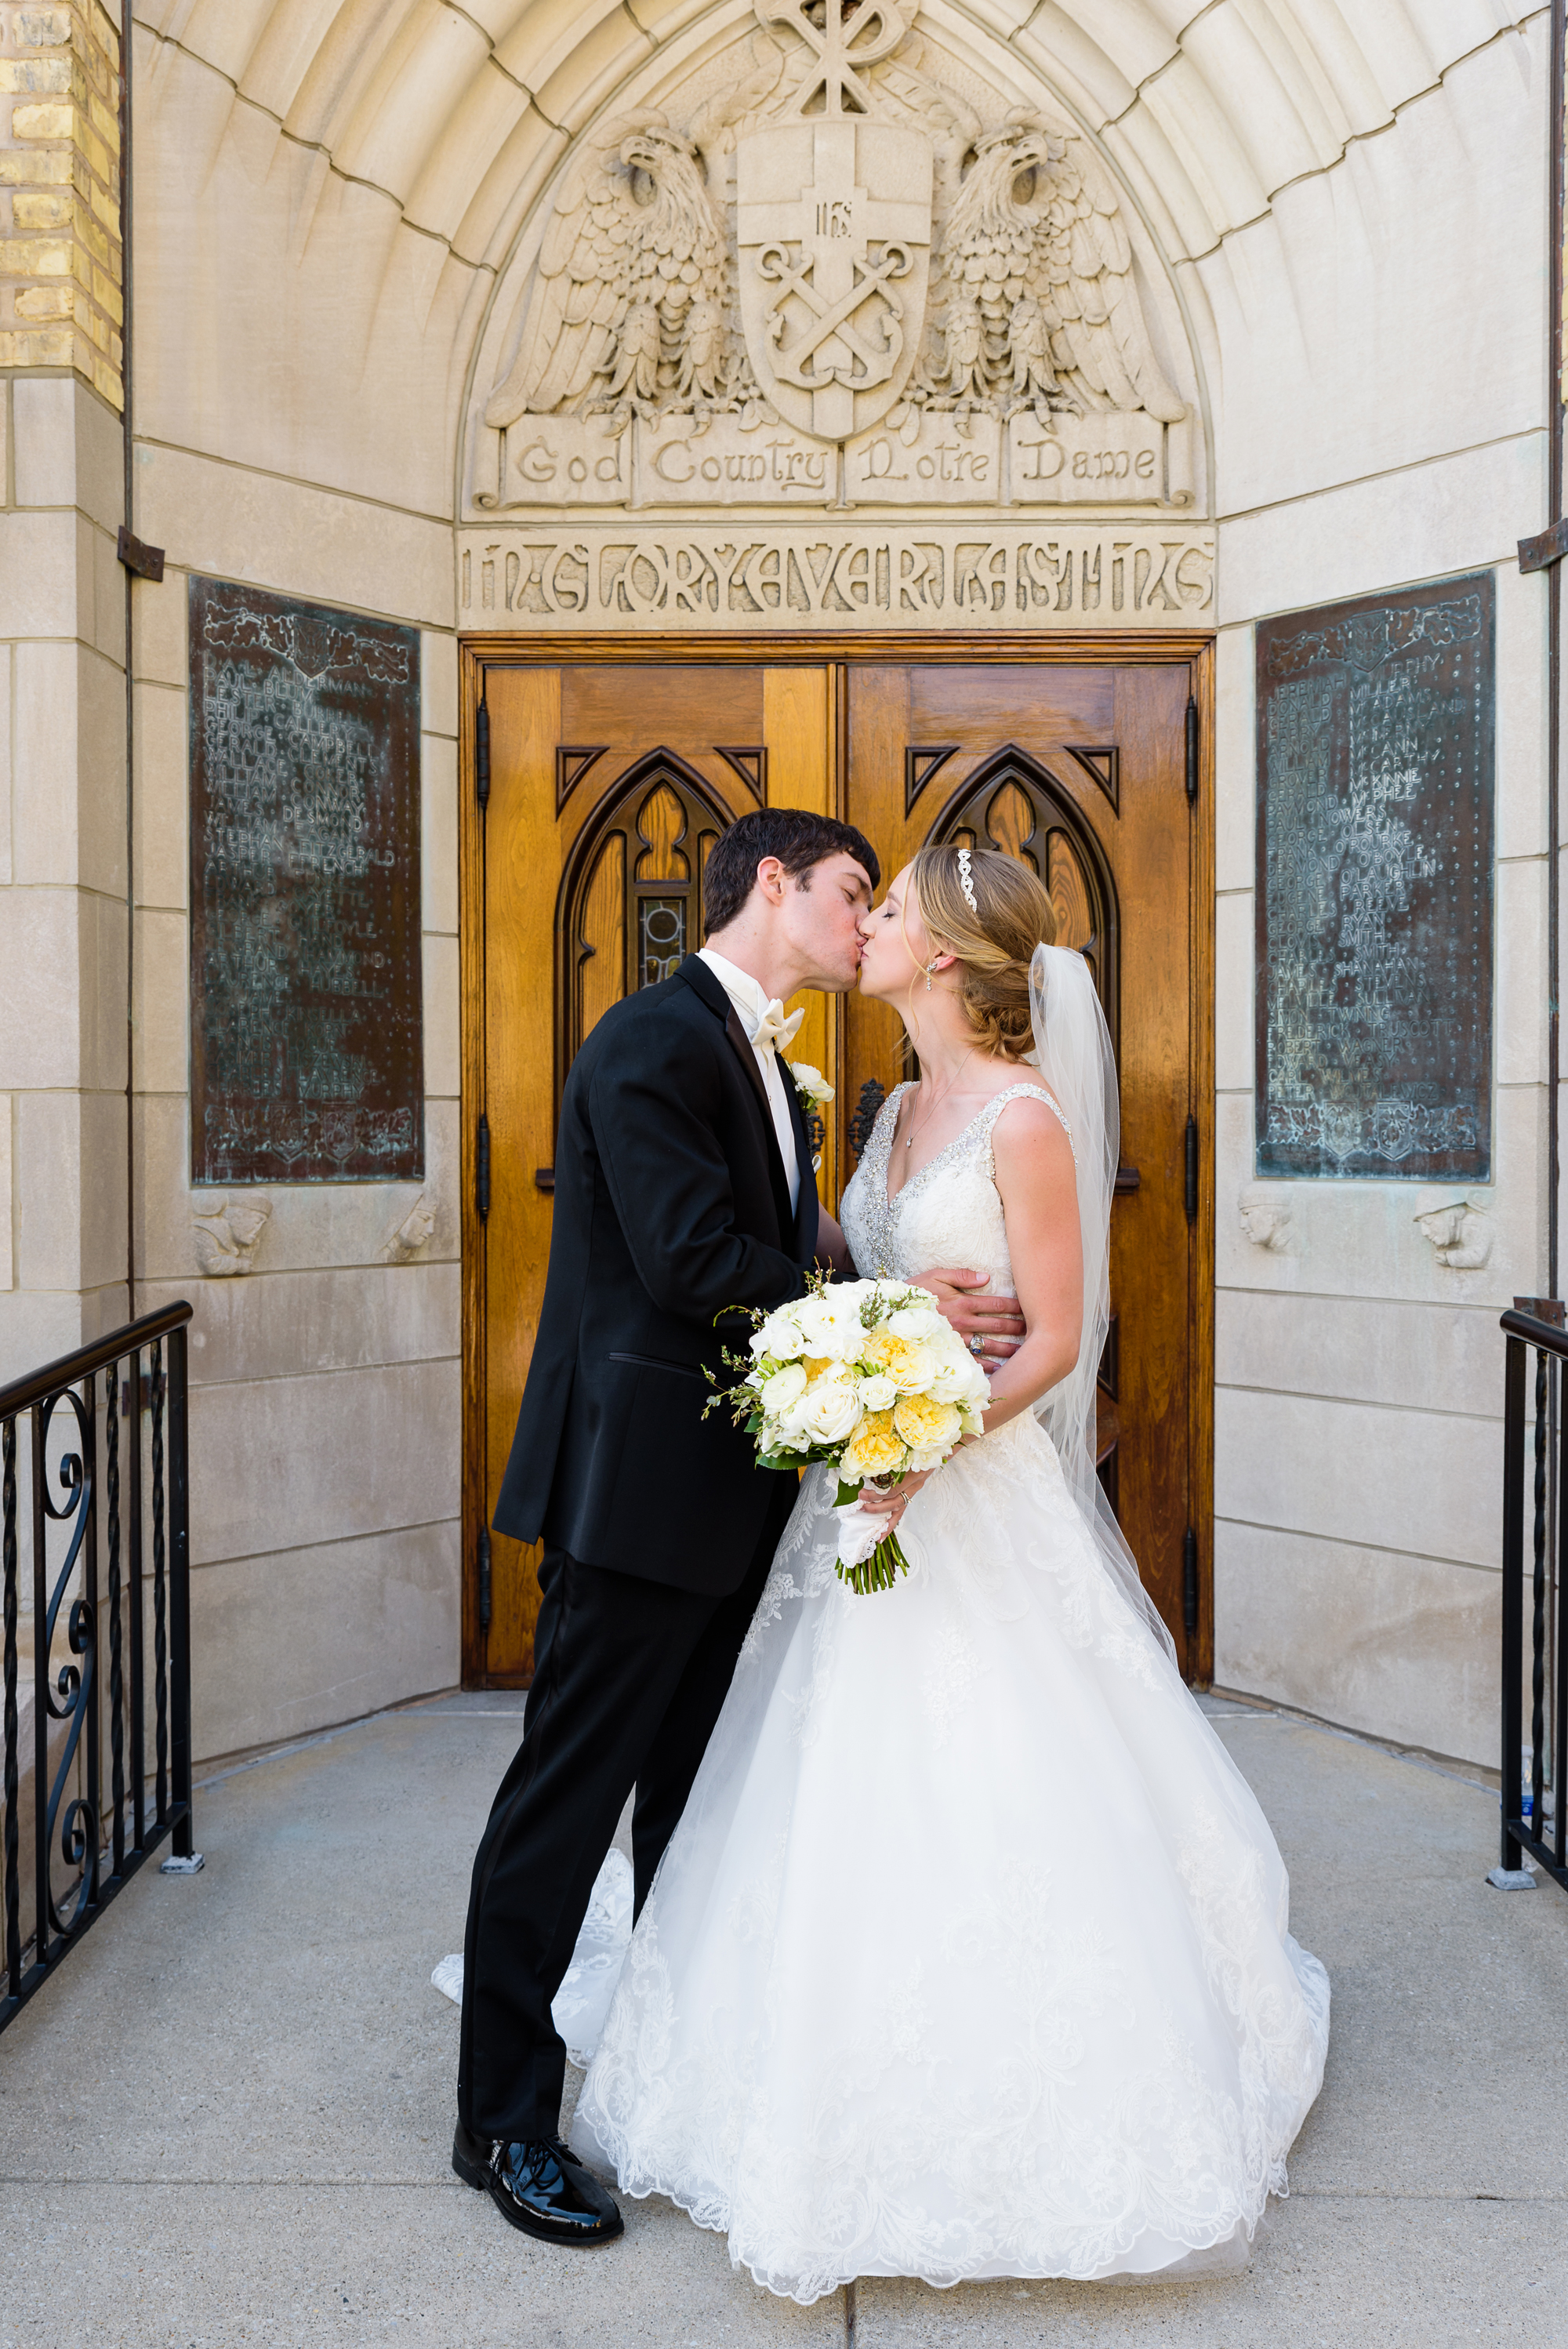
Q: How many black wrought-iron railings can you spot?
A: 2